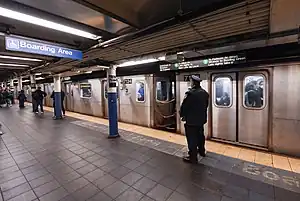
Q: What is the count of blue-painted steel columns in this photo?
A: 2